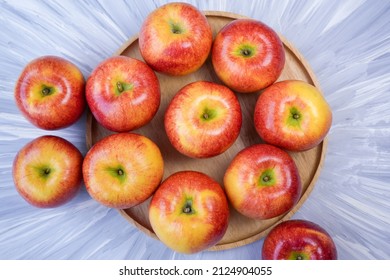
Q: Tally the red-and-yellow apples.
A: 11